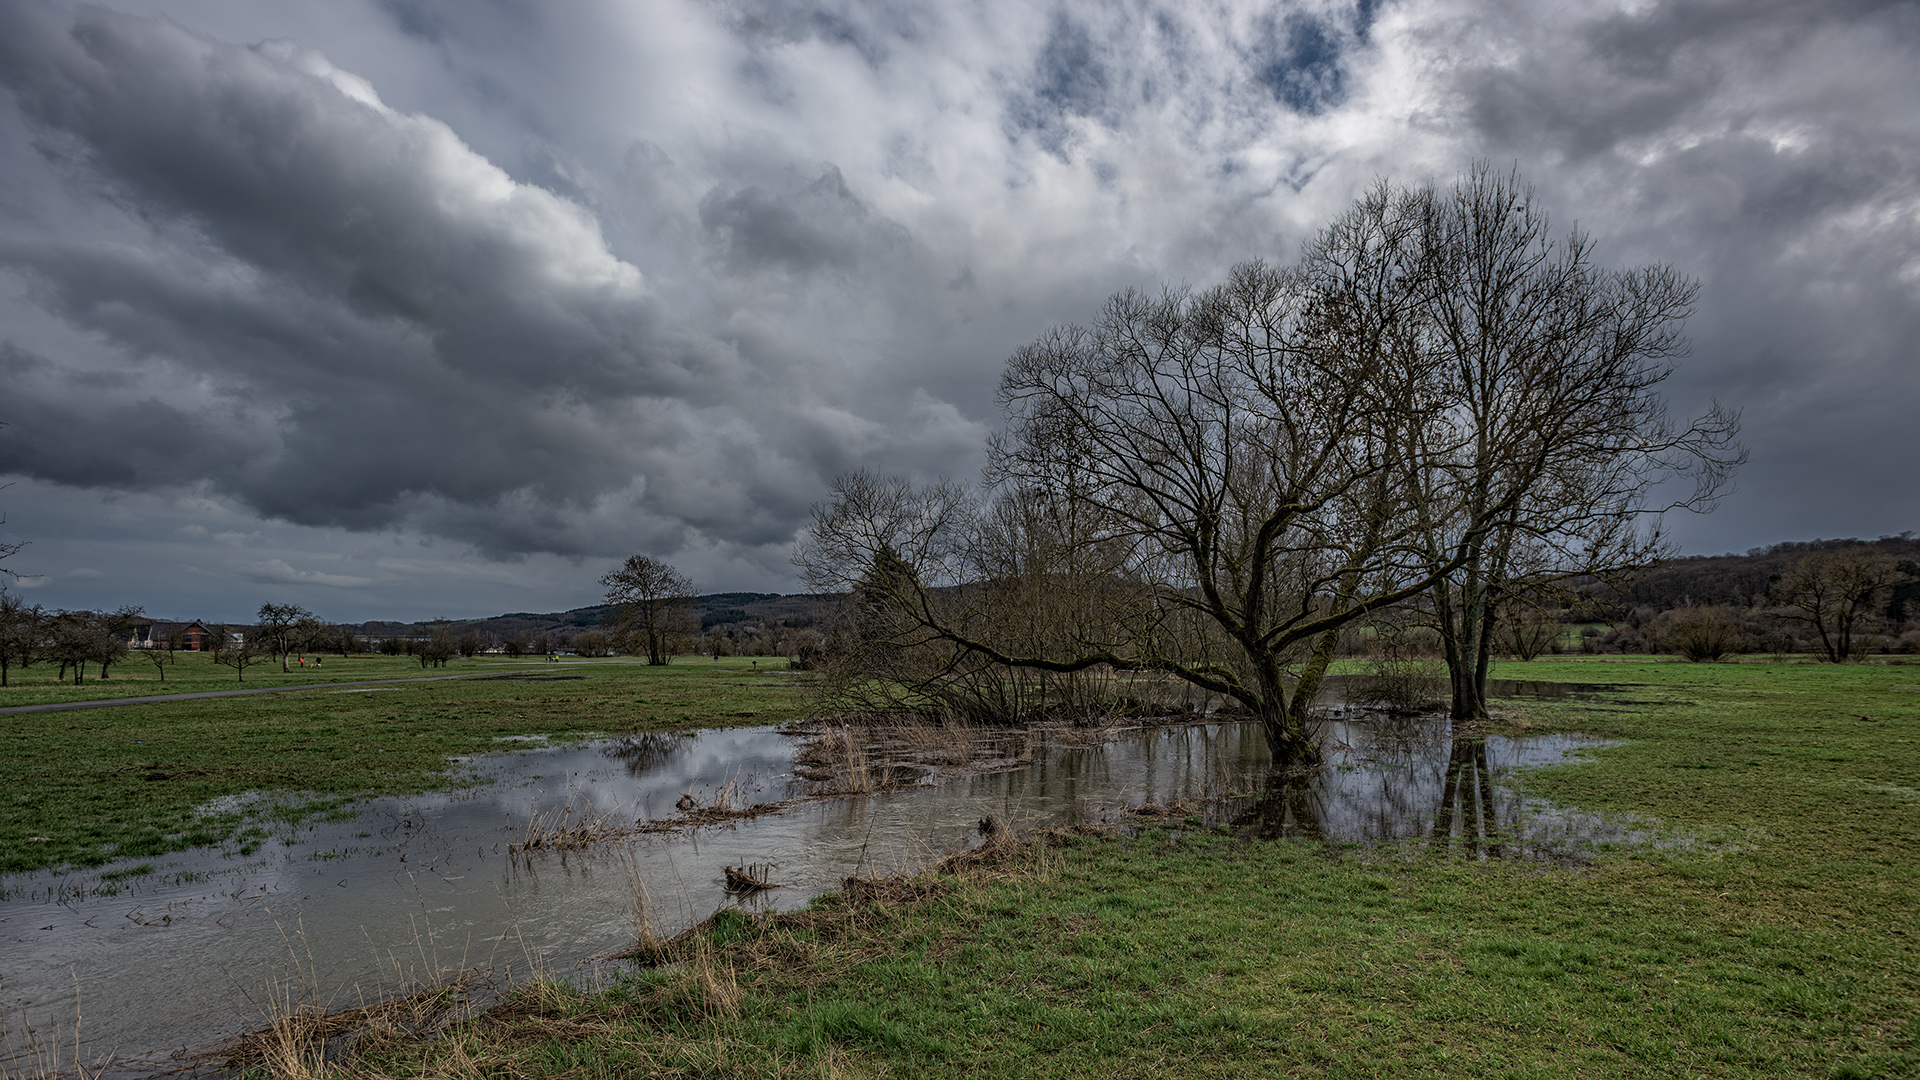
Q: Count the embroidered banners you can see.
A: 0